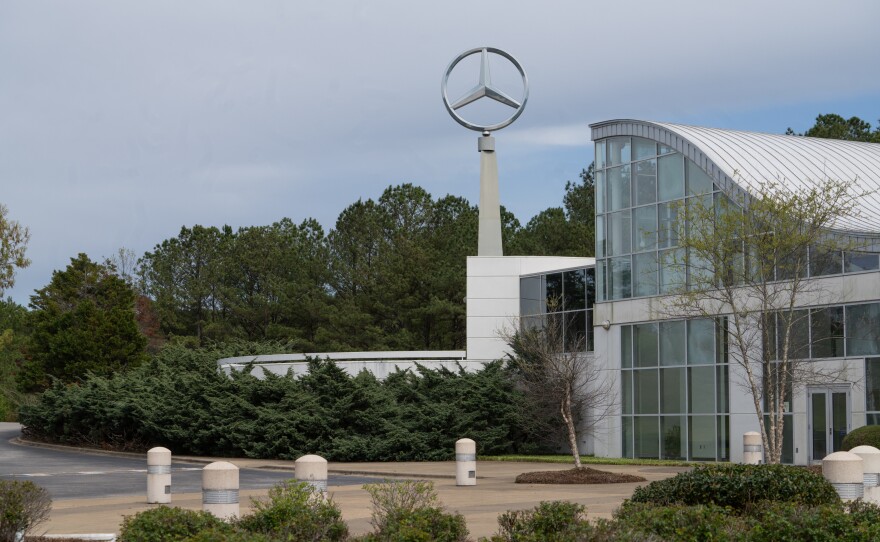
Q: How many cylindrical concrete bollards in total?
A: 7